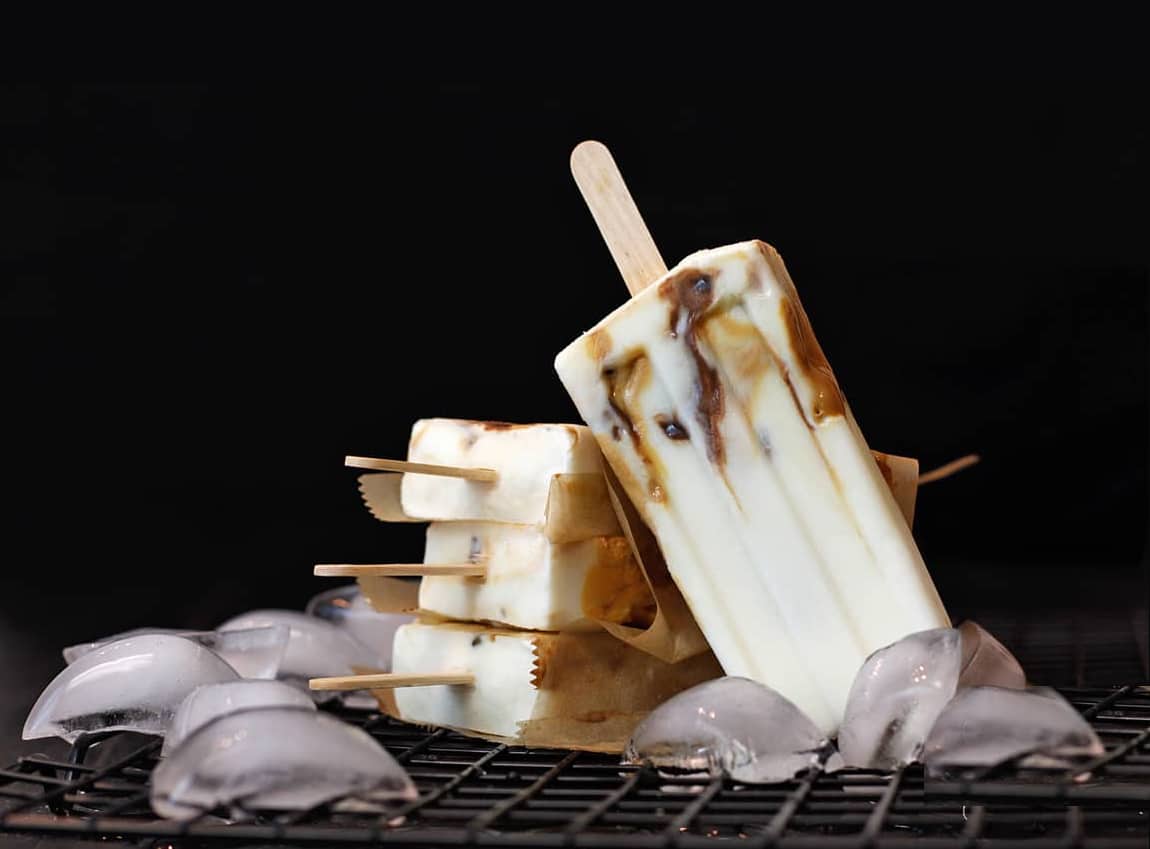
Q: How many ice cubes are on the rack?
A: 10